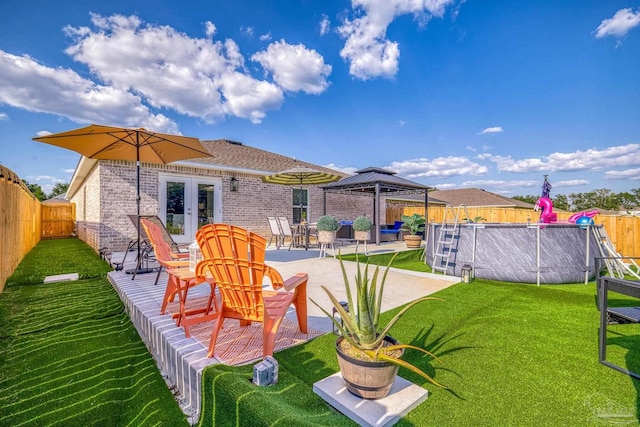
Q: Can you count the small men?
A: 0